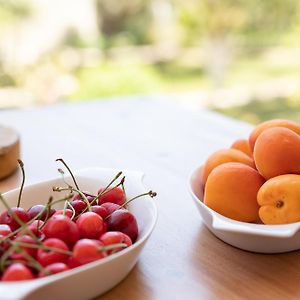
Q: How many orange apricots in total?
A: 6